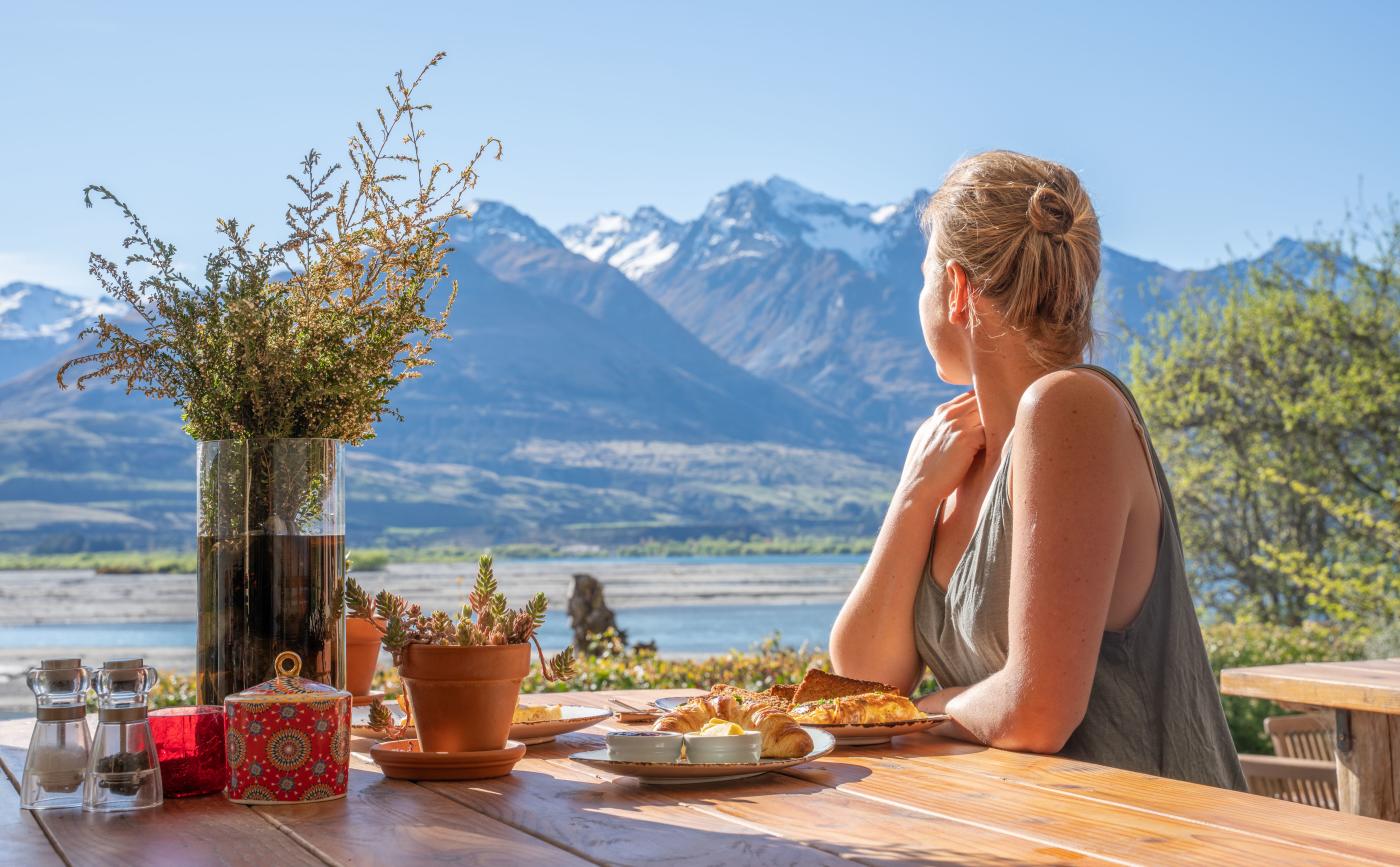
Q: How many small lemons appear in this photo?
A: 0